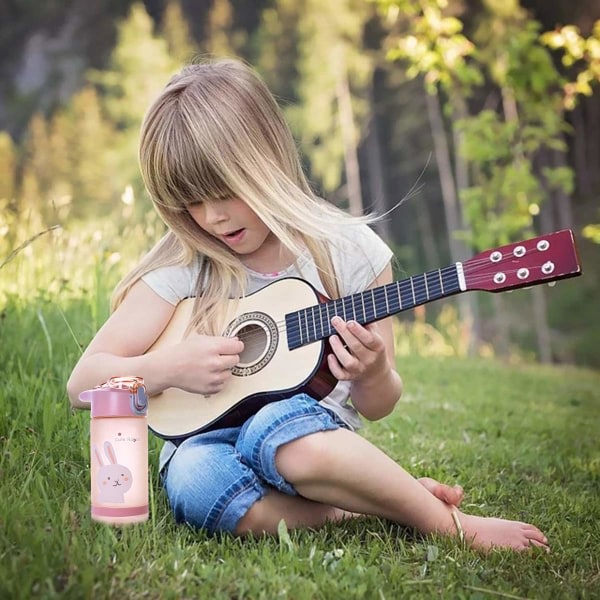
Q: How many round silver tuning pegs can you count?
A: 6